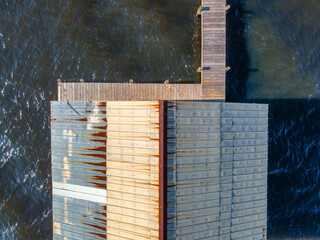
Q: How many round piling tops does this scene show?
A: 8